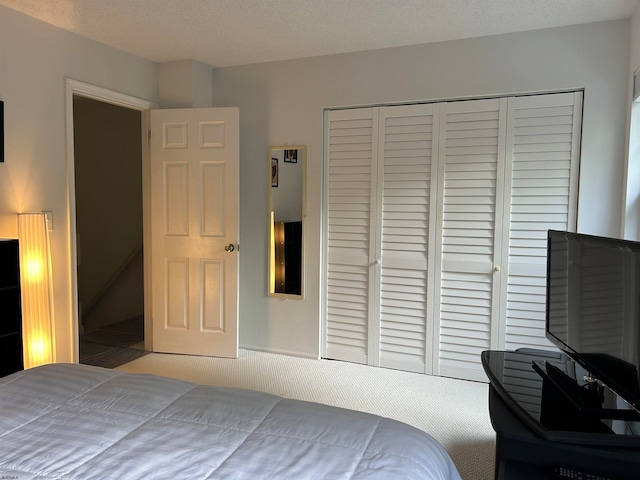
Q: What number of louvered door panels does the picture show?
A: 4